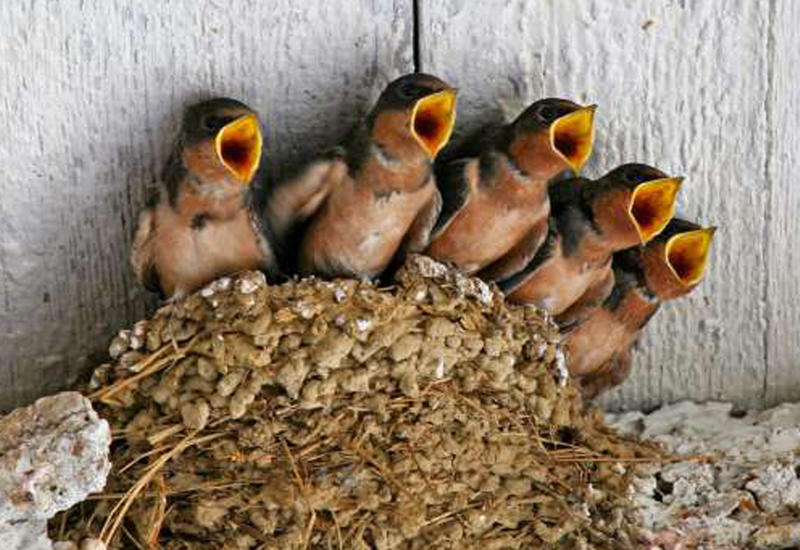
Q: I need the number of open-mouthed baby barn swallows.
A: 5